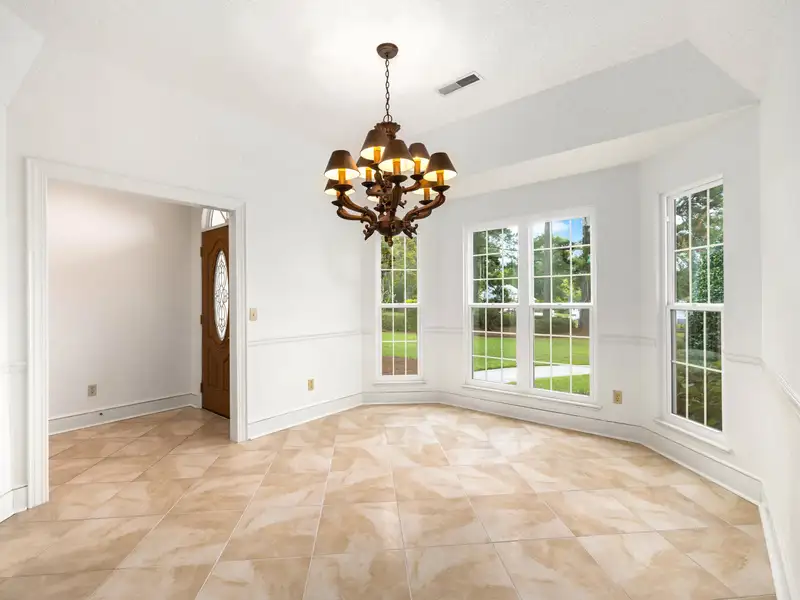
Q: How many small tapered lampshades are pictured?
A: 9